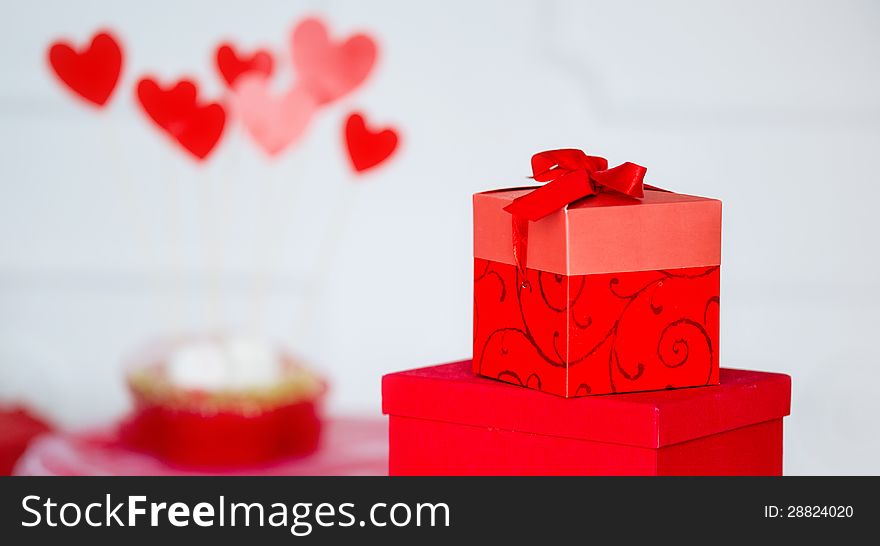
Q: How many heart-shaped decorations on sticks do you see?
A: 7